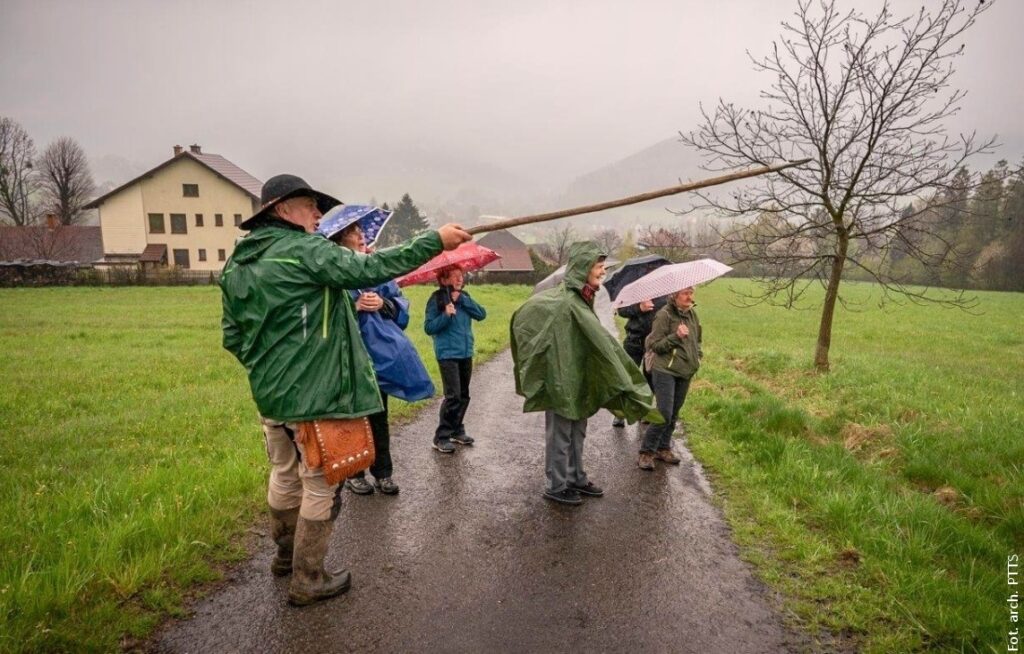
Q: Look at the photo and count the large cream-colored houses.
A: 1